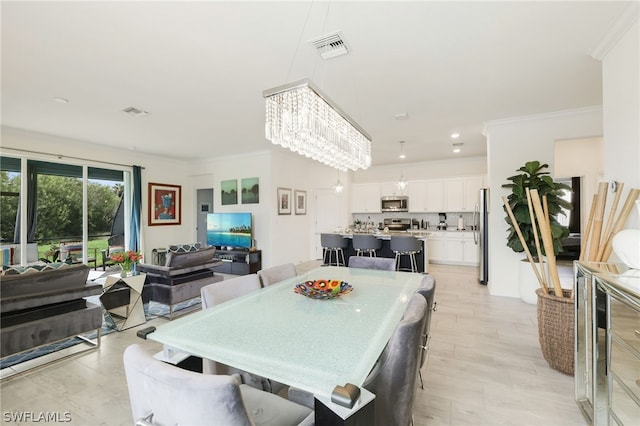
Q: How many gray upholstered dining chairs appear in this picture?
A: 6